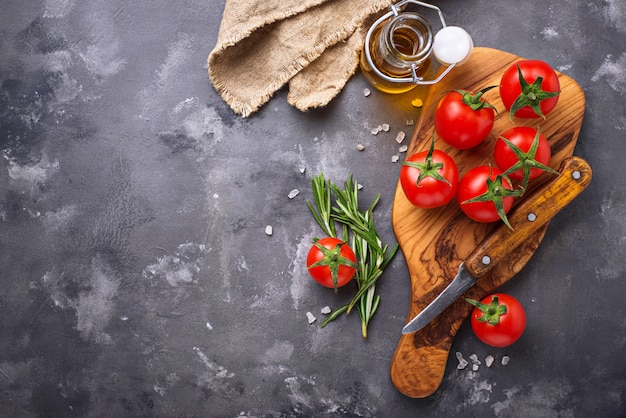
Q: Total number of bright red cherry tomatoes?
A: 7